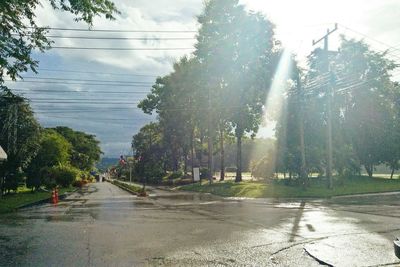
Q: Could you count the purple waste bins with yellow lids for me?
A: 0